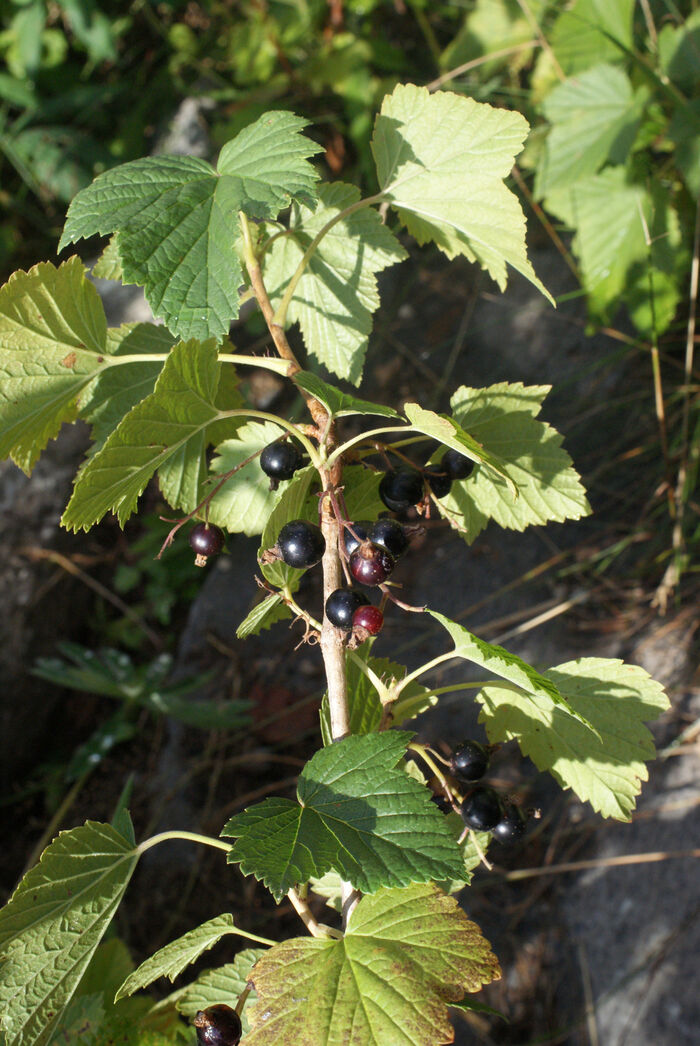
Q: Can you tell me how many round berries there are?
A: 15